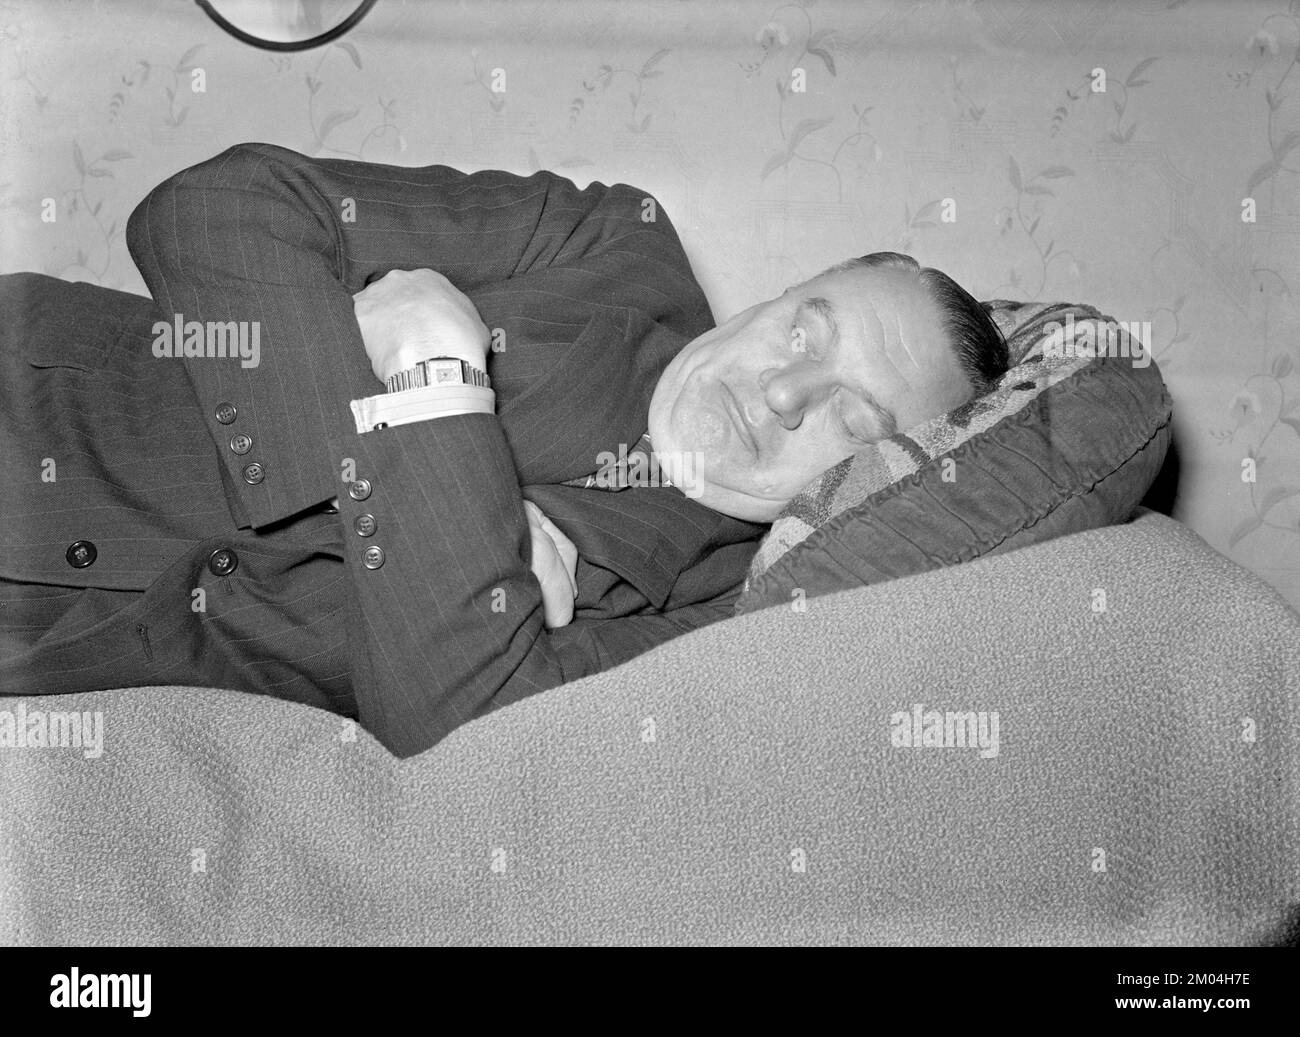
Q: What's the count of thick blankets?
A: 1